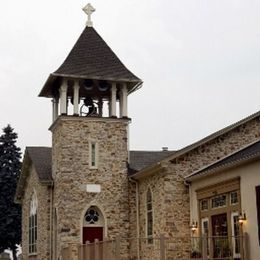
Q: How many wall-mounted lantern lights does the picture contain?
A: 2